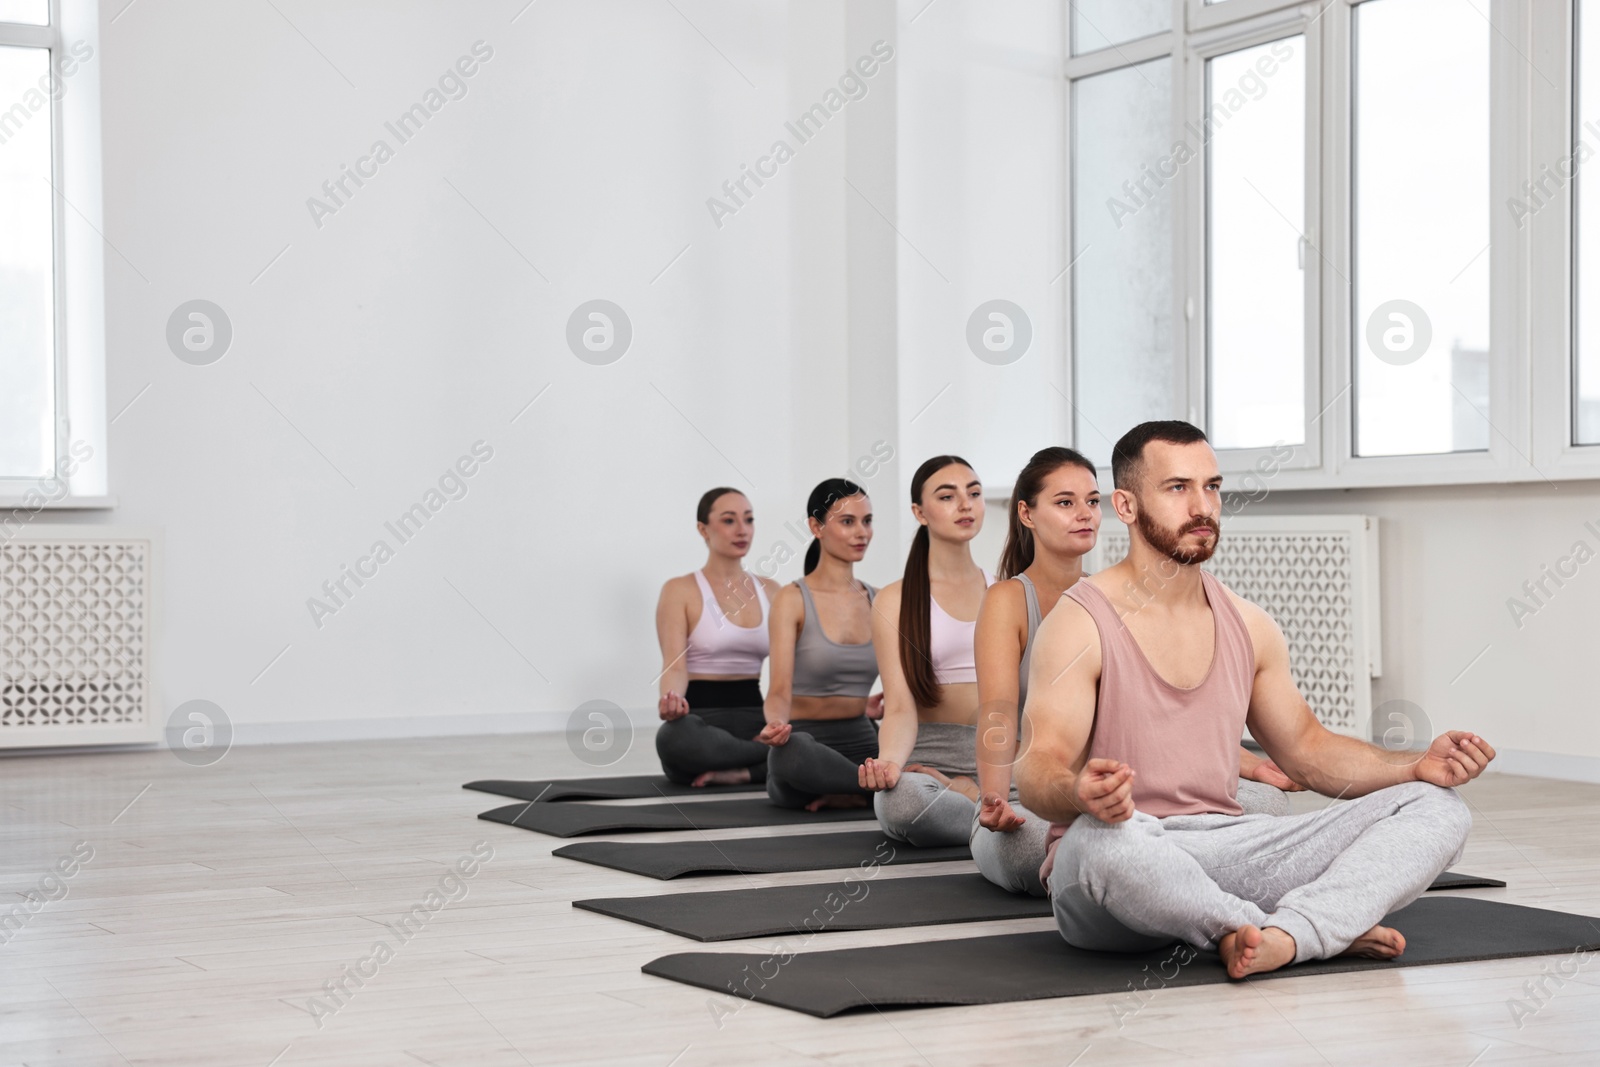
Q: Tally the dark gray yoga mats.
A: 5